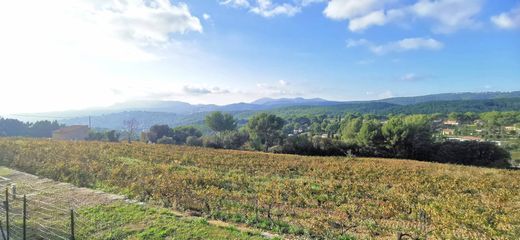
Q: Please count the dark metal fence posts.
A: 3